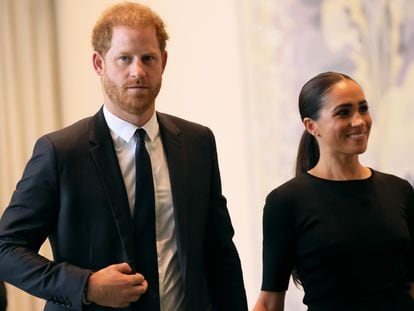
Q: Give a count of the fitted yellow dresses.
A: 0